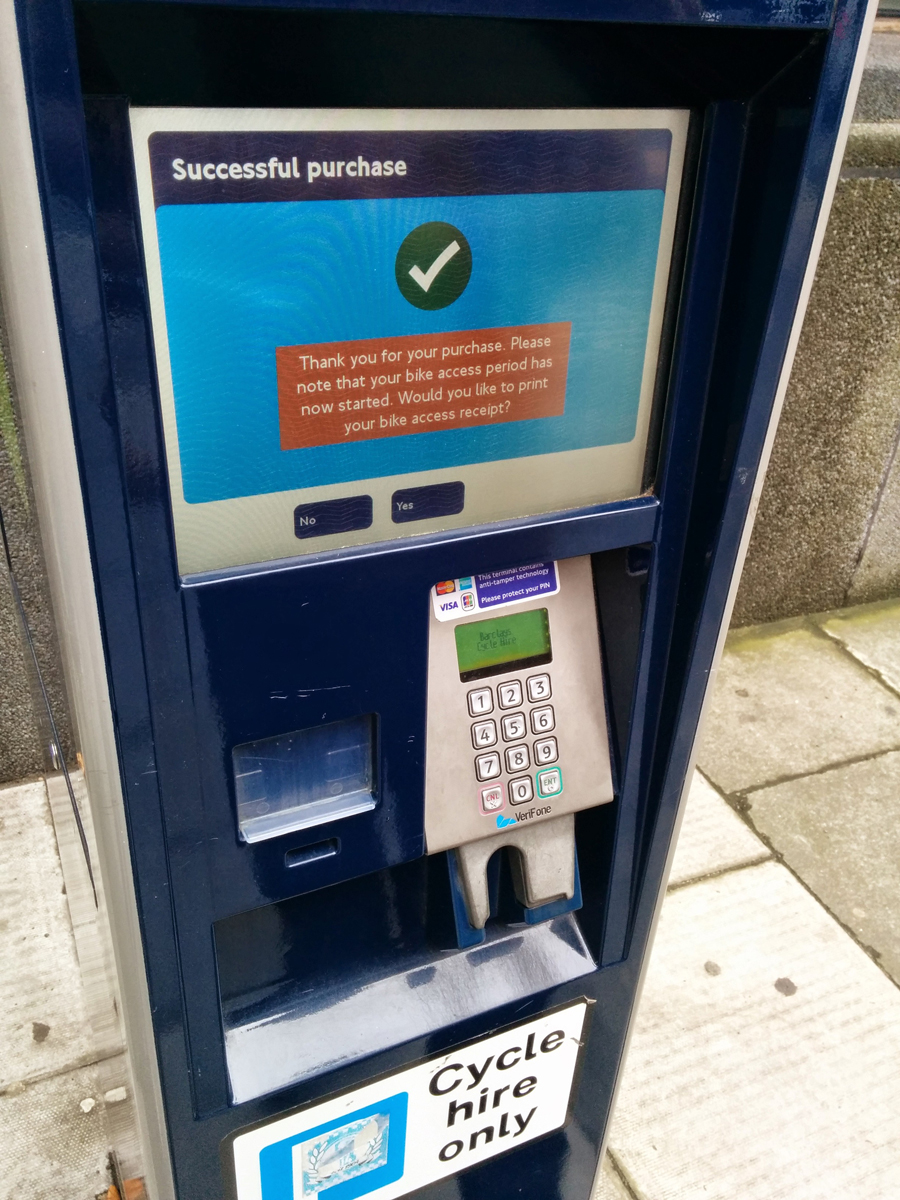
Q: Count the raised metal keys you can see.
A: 12